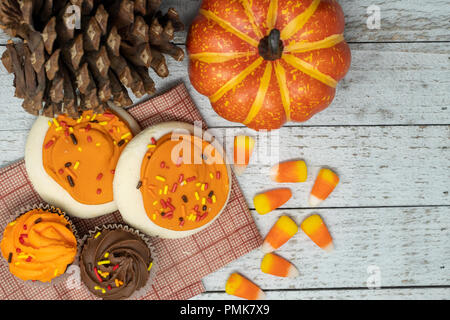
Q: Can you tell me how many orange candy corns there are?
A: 8